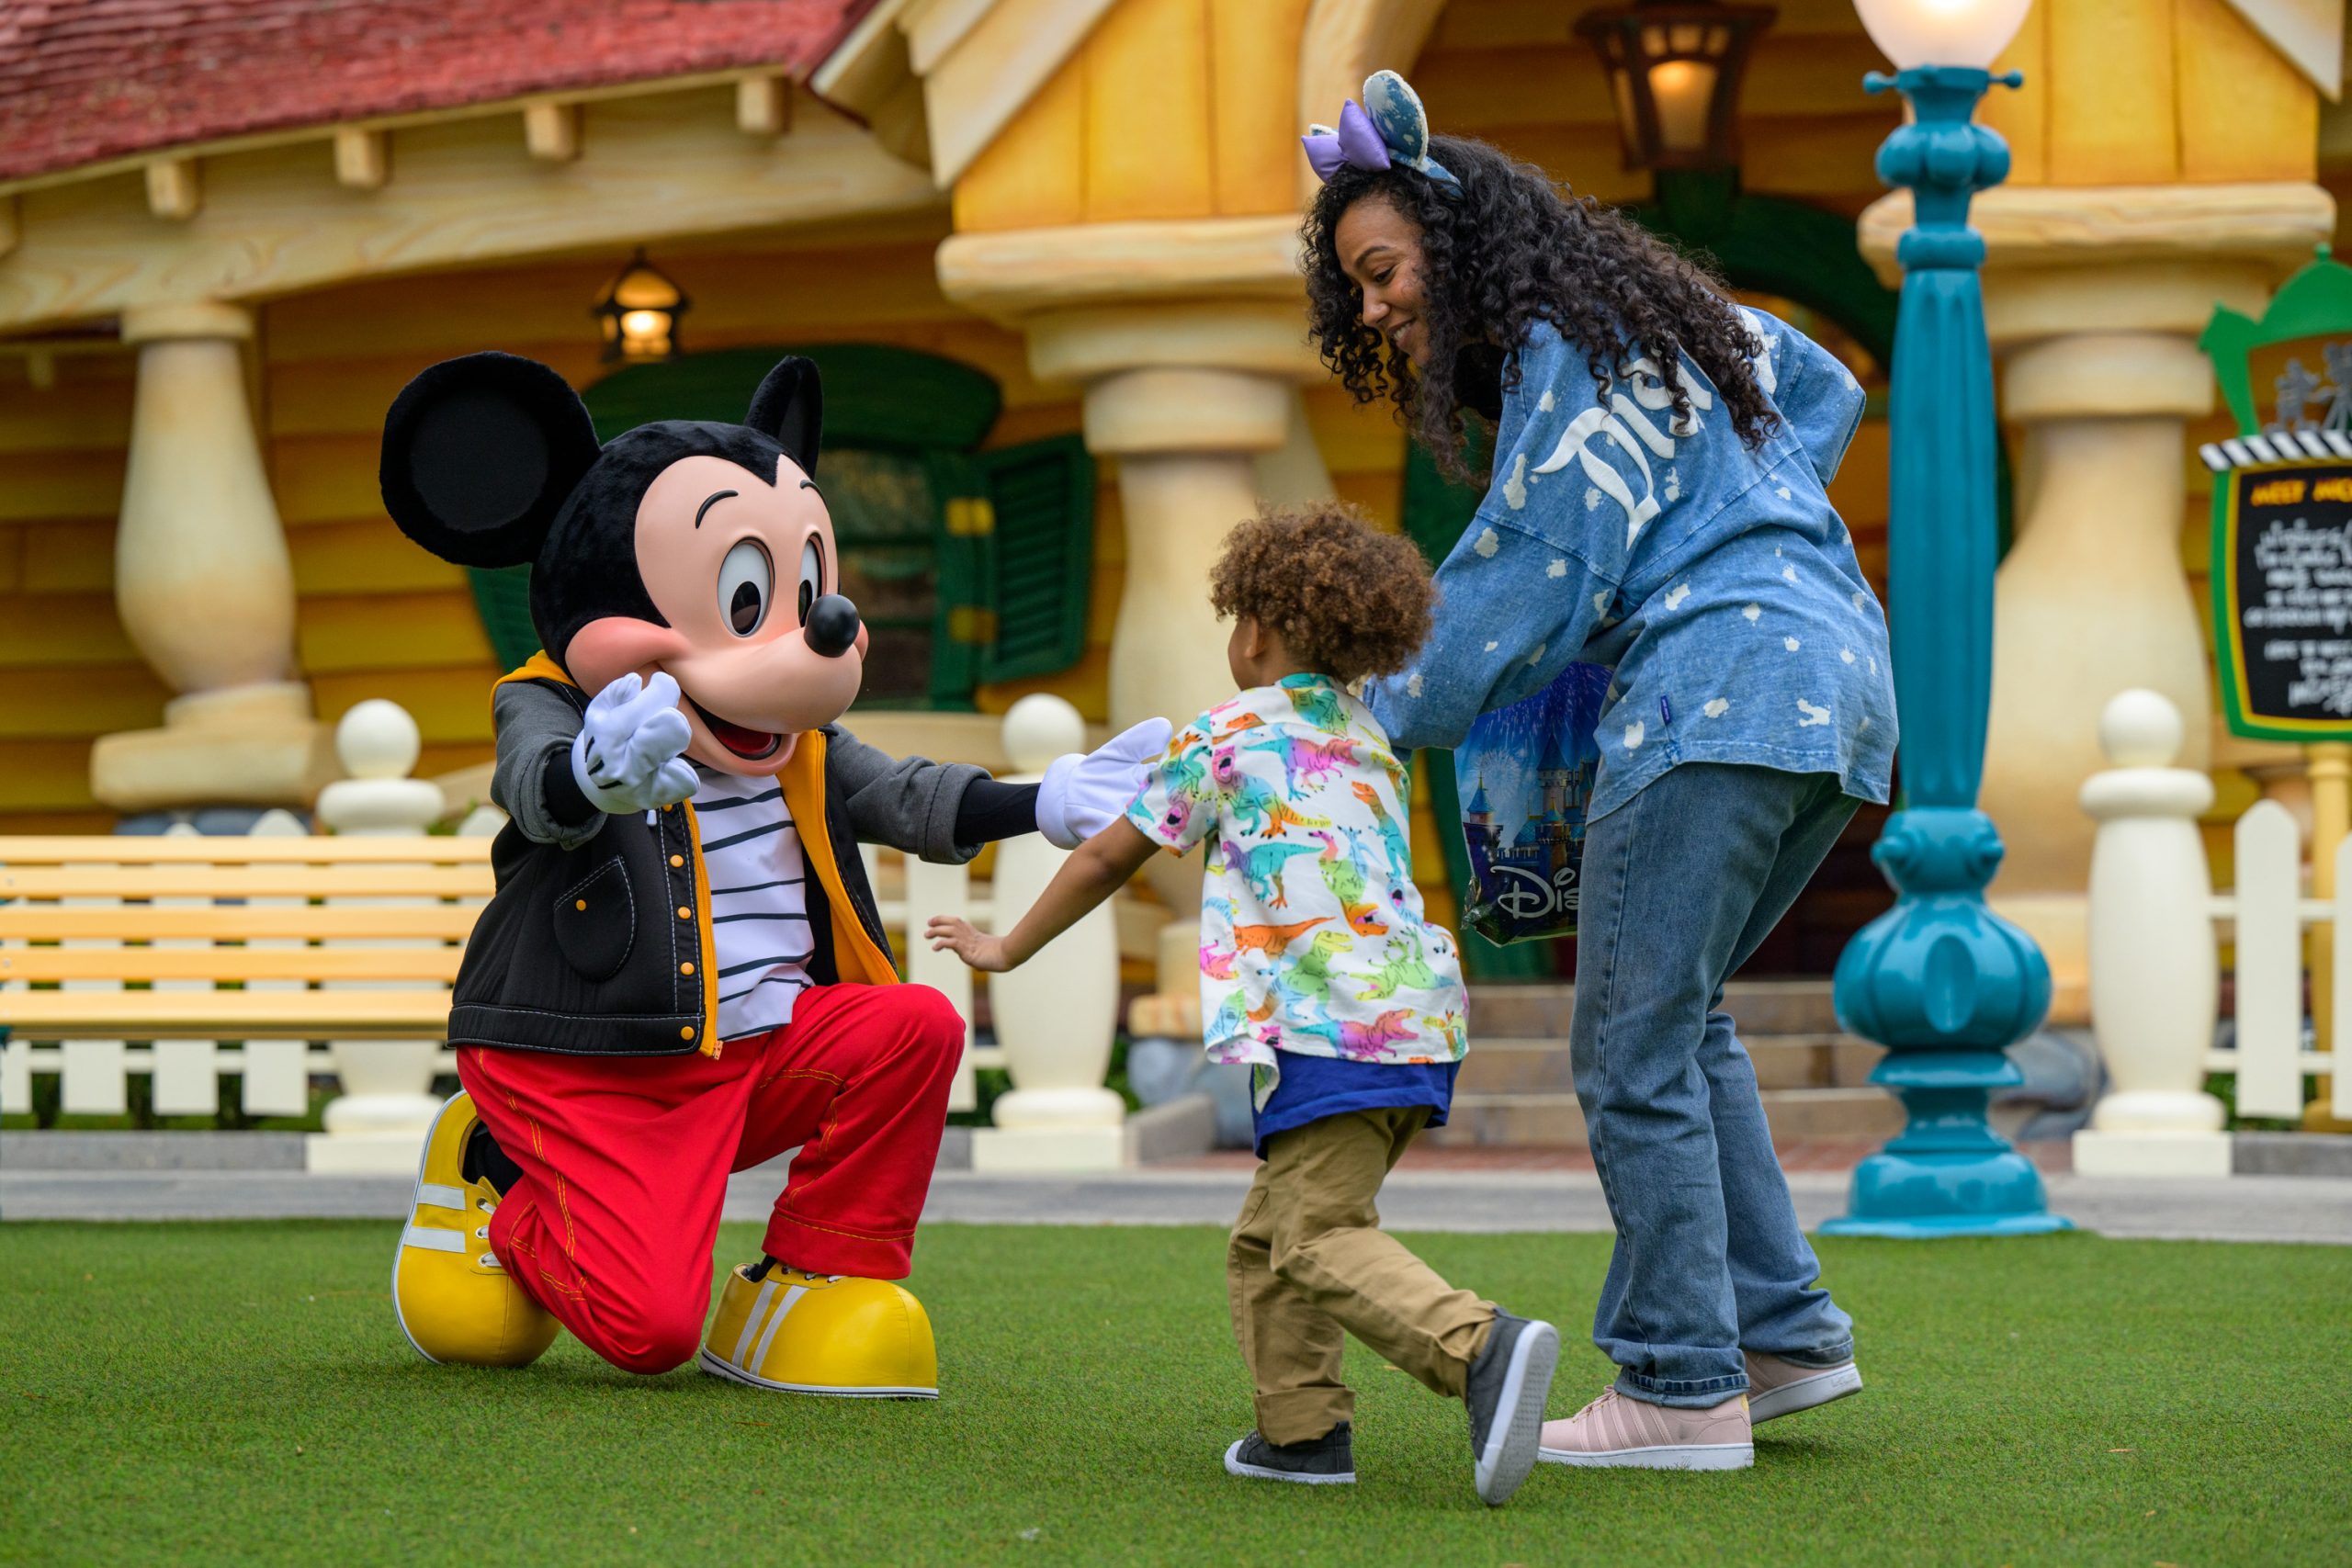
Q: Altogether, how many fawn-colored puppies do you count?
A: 0